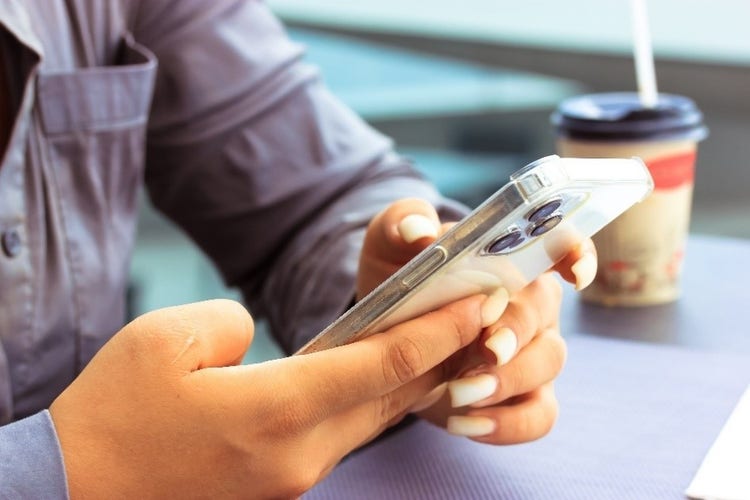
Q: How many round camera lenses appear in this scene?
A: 3